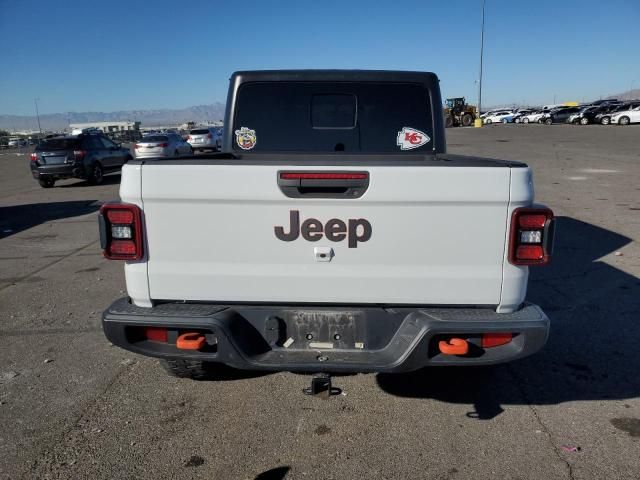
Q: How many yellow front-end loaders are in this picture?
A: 1